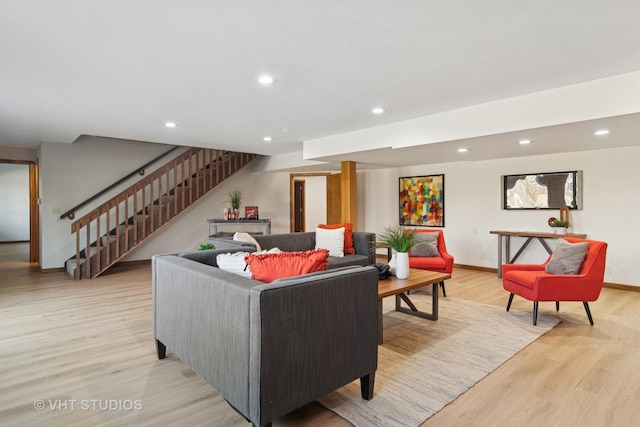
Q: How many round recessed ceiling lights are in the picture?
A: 7